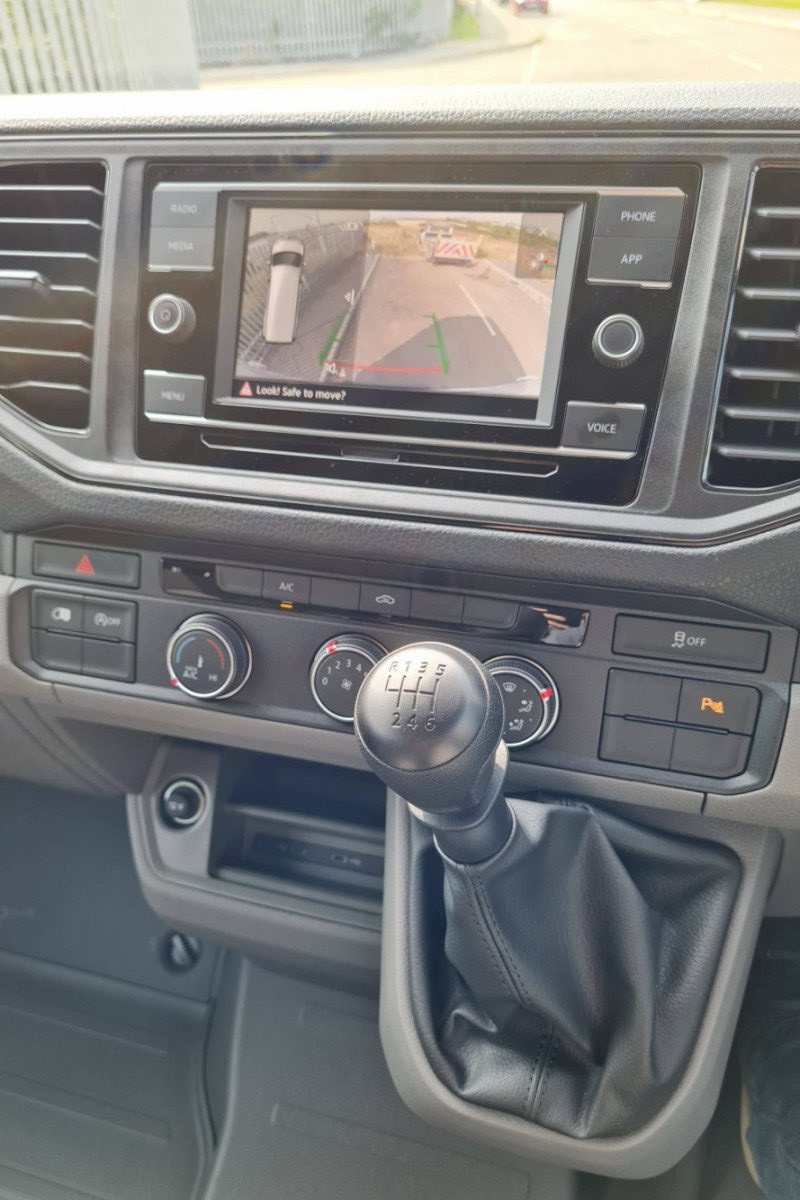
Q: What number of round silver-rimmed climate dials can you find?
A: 3